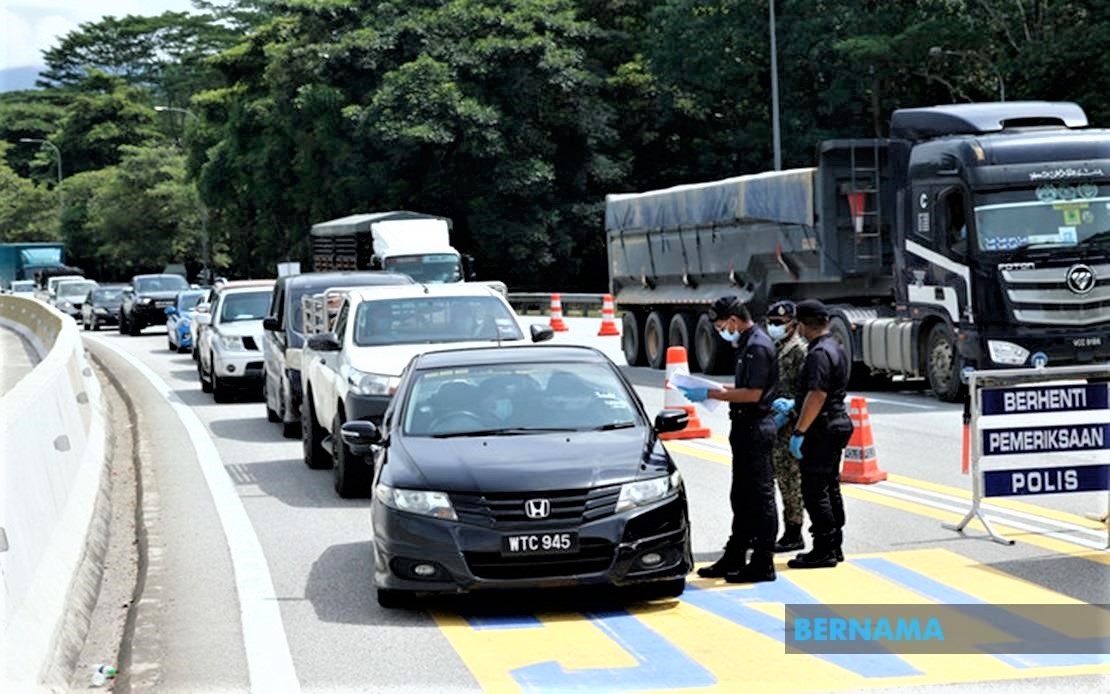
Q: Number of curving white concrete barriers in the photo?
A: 1